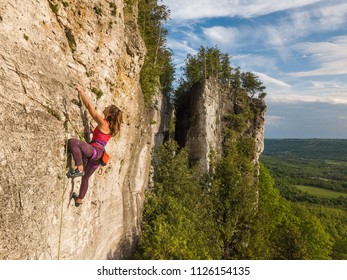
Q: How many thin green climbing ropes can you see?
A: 1